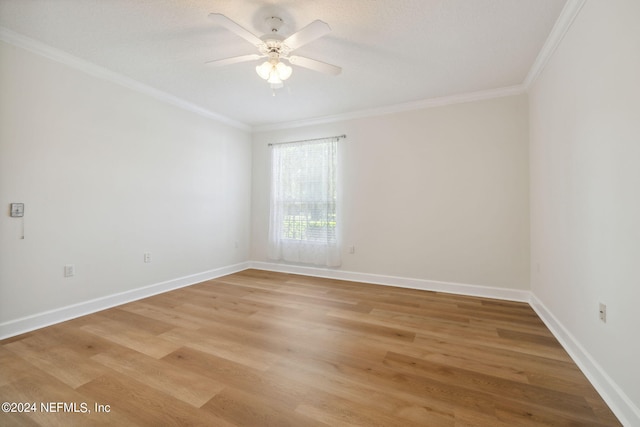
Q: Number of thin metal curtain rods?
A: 1